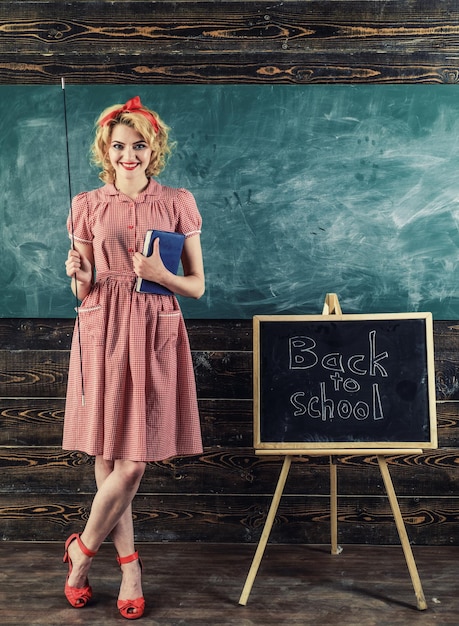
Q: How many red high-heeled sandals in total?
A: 2